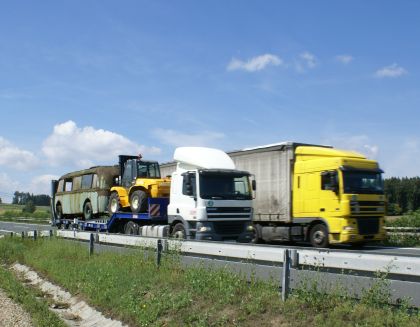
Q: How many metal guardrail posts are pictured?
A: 7